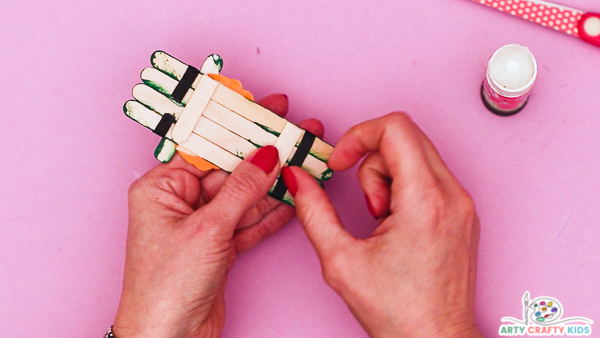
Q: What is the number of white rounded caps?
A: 1